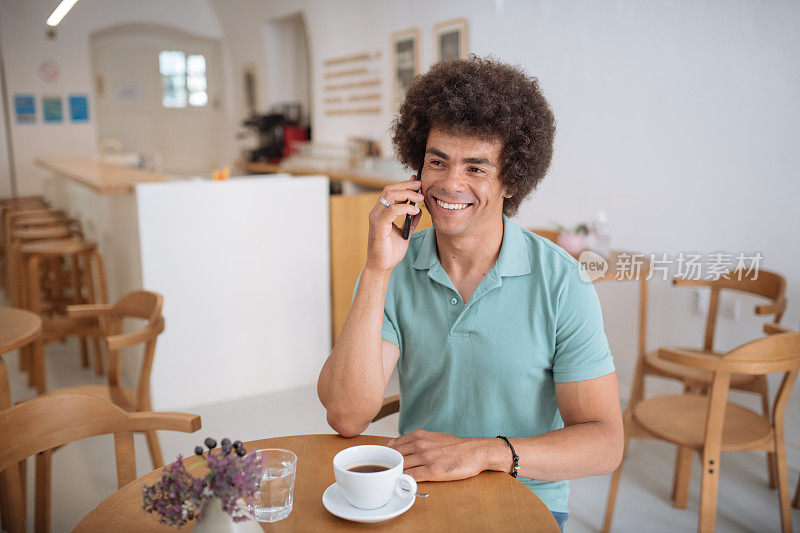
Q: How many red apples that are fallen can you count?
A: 0